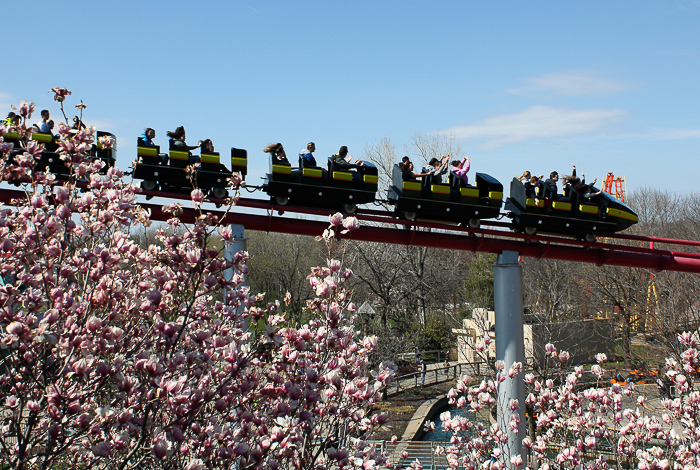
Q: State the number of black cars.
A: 5